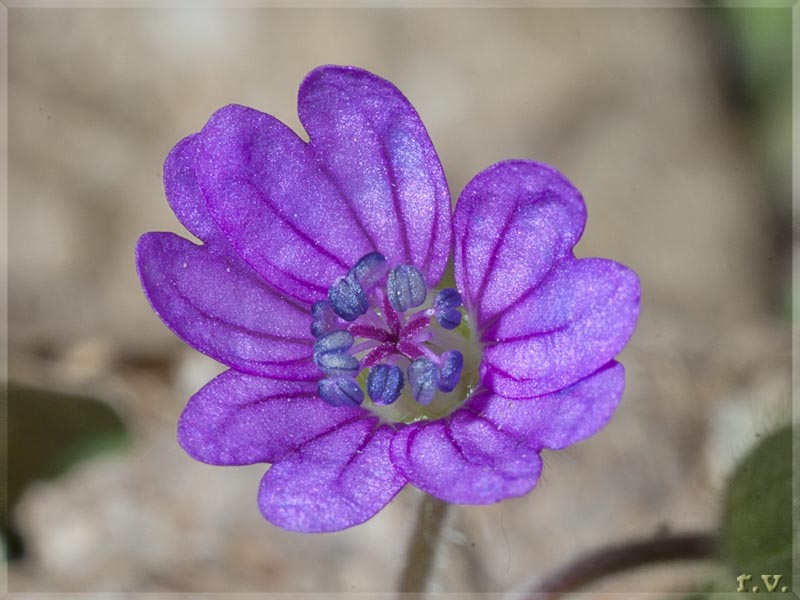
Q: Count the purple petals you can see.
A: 5